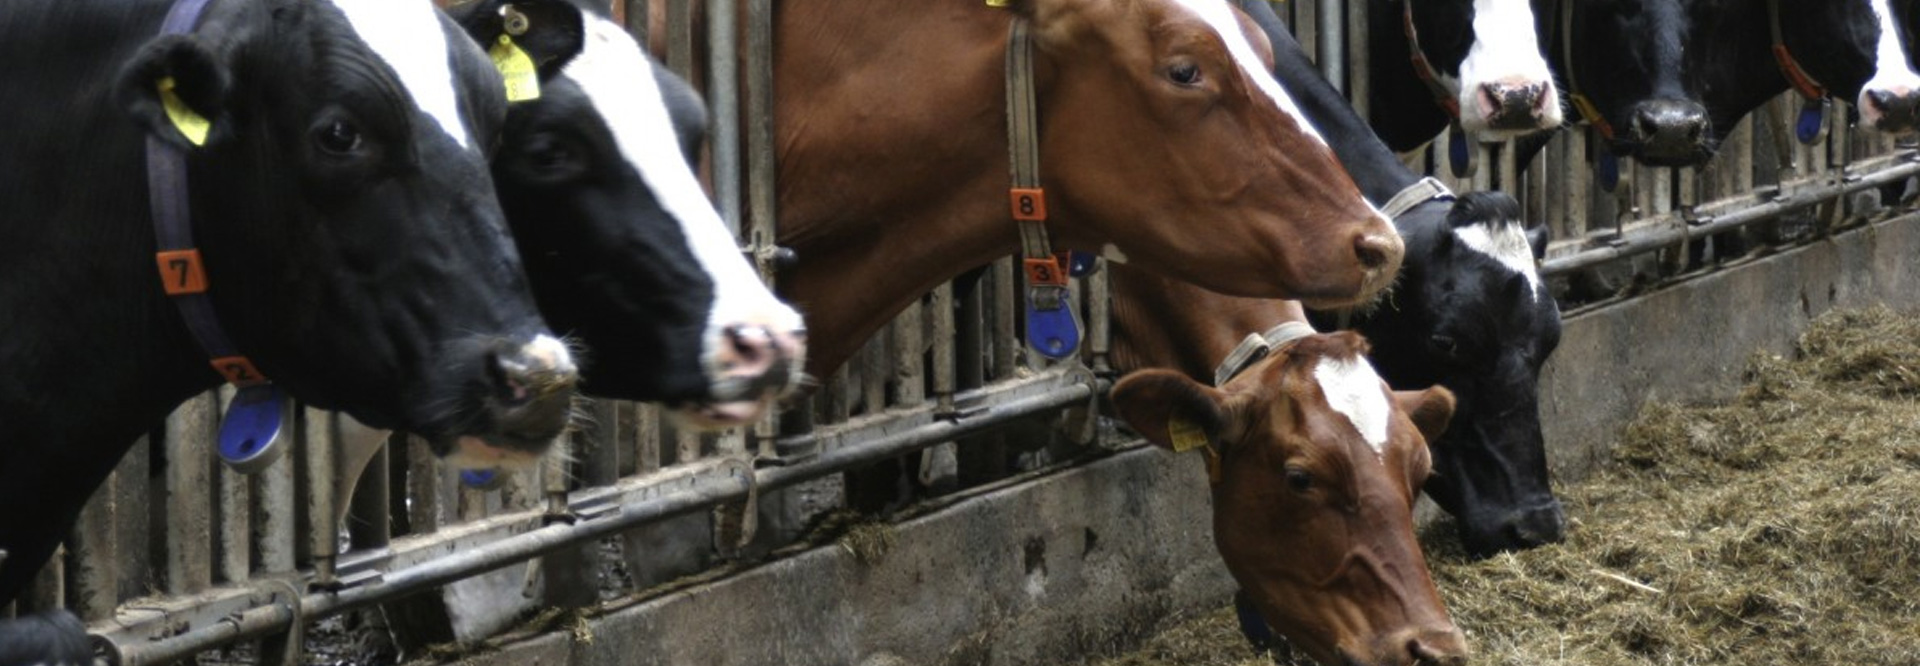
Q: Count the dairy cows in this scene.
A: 8